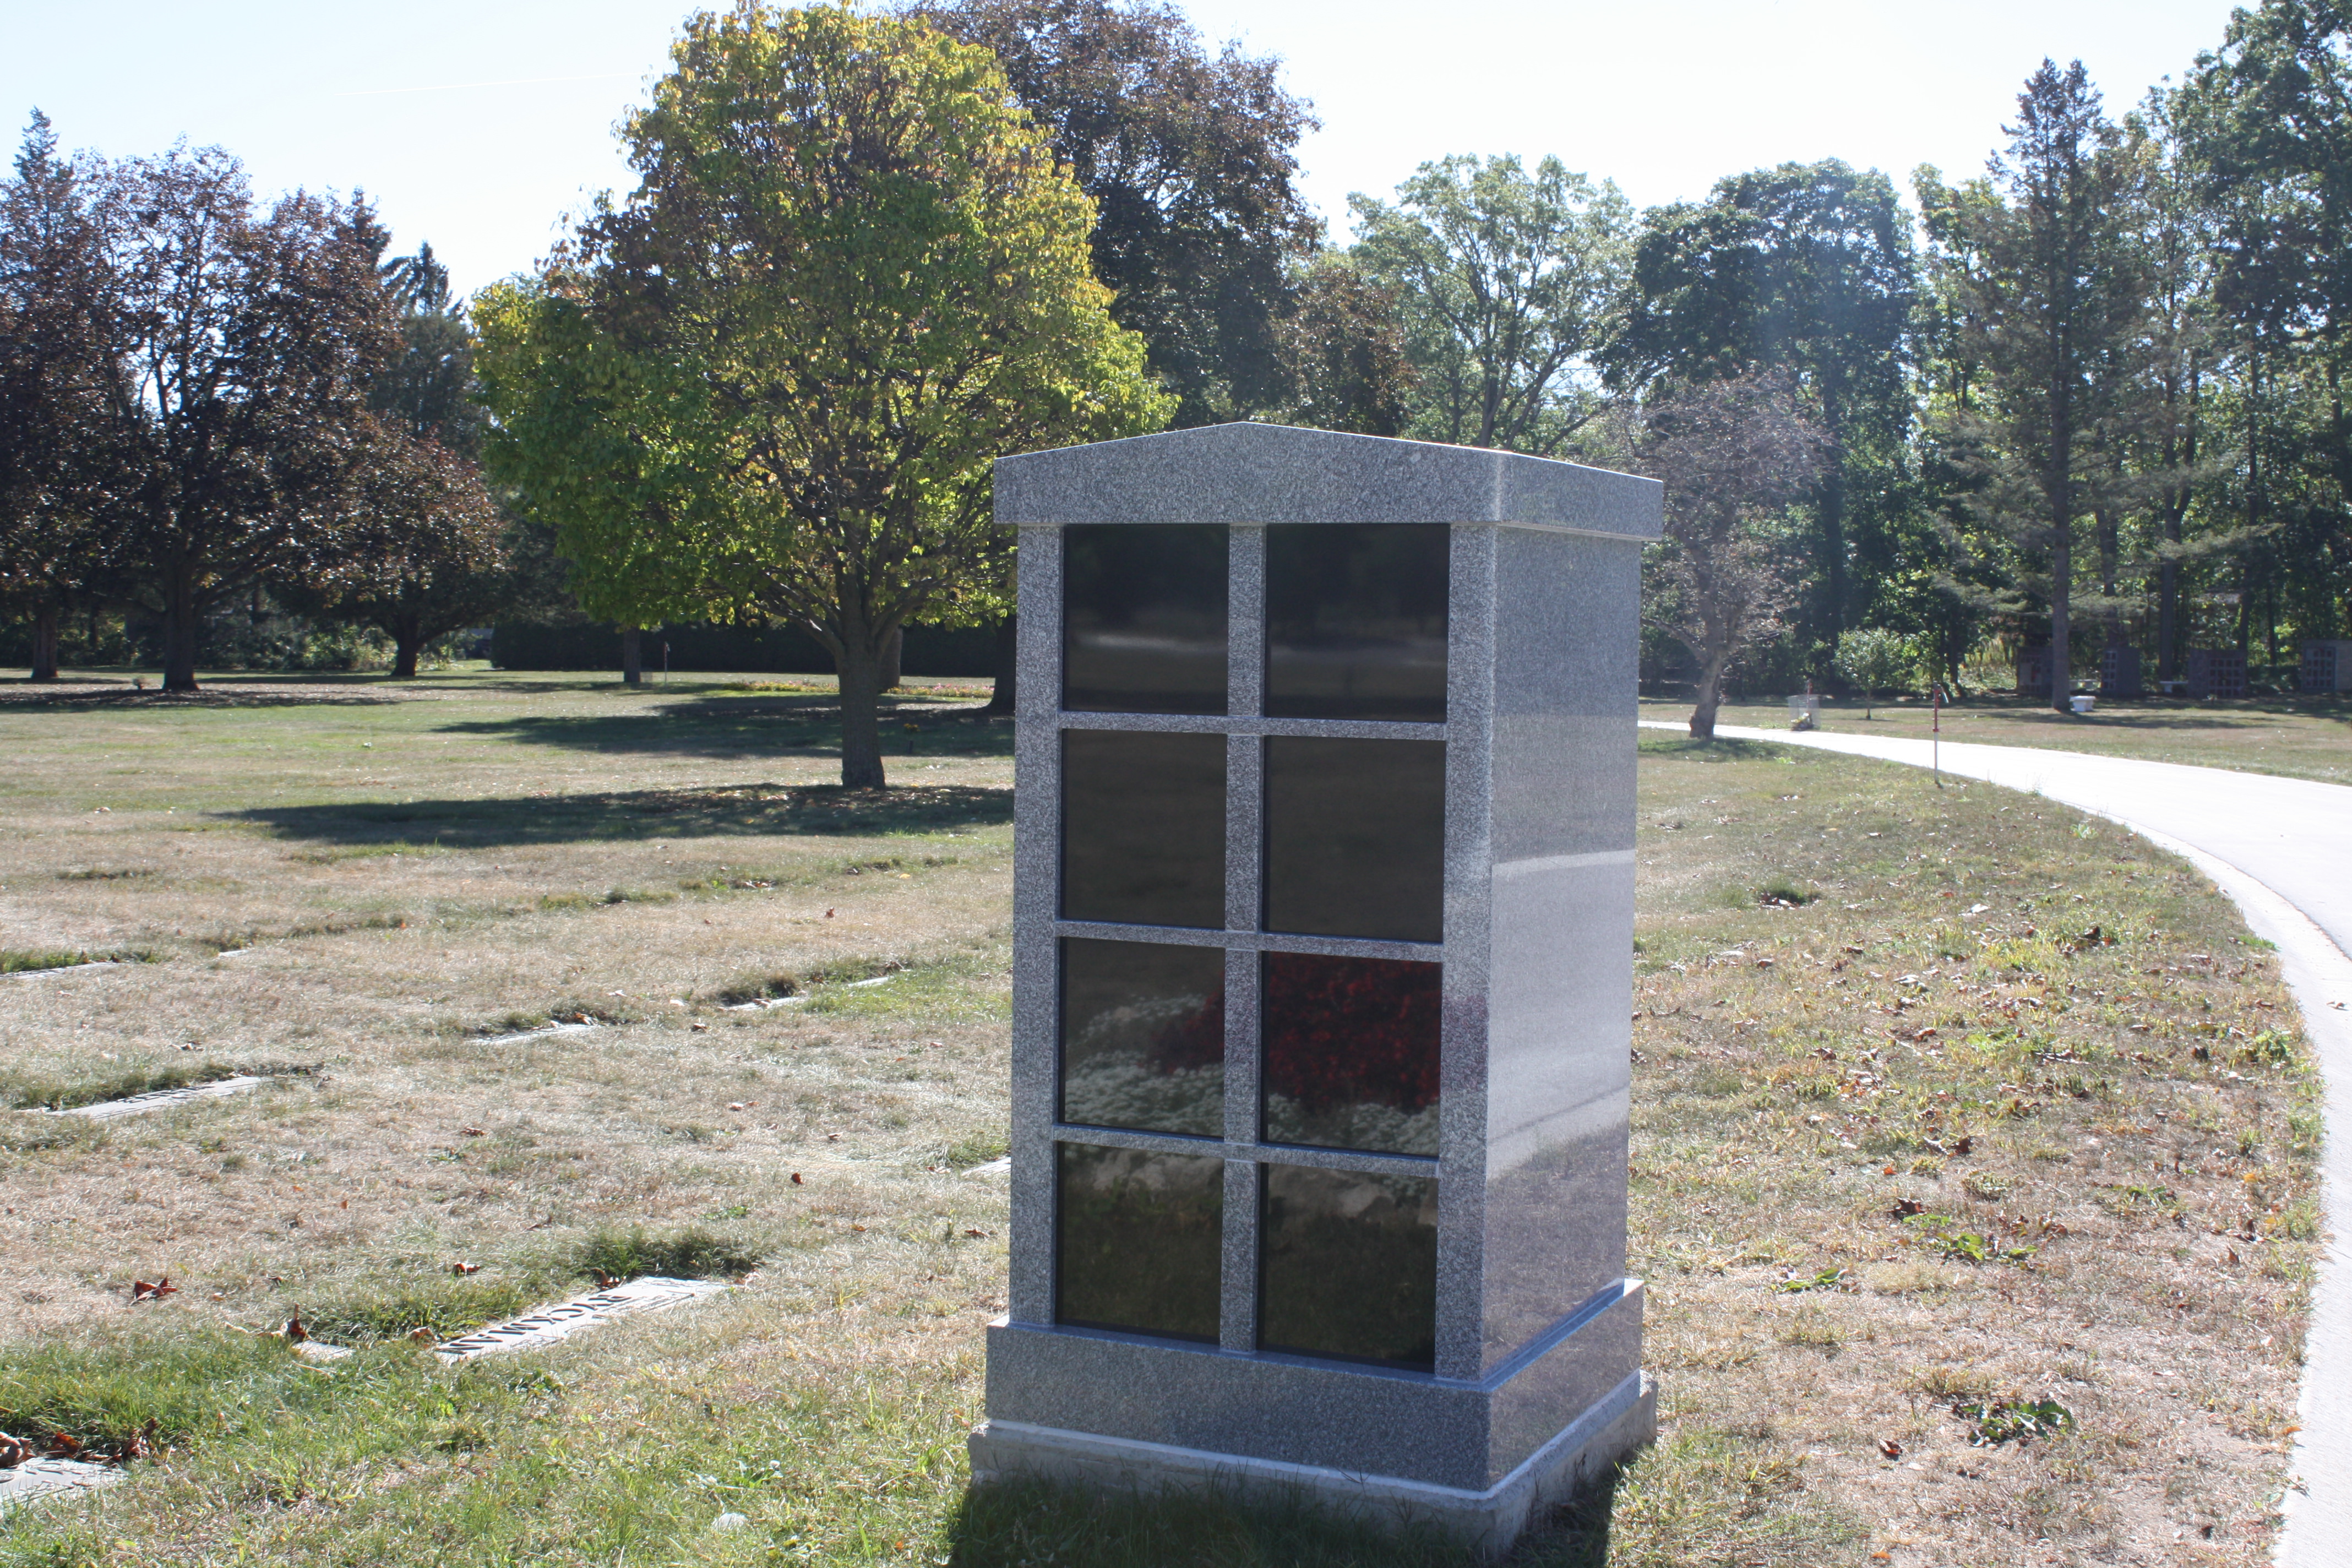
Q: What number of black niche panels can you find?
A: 8